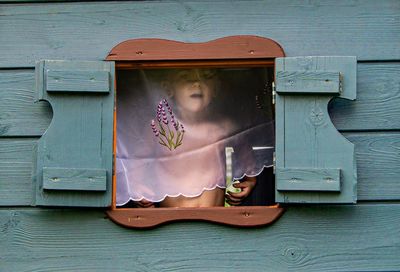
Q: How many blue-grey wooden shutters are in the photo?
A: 2